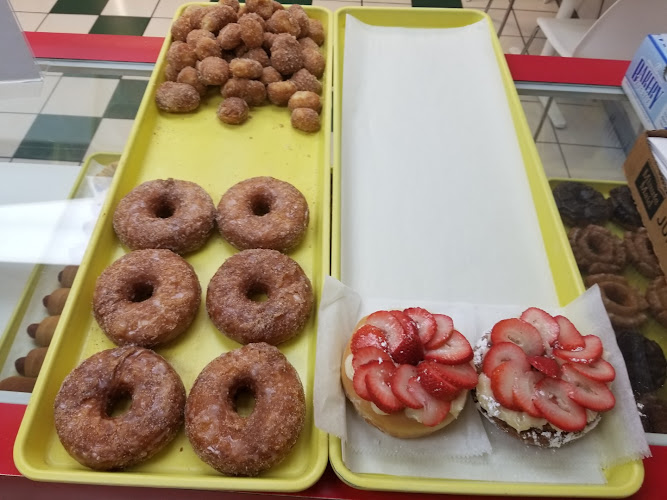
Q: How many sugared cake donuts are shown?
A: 6